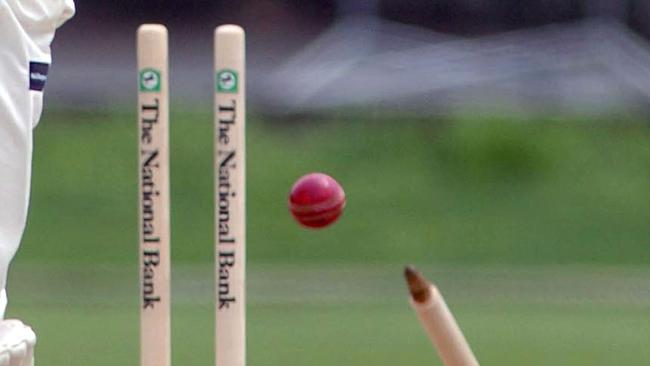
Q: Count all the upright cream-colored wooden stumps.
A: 2